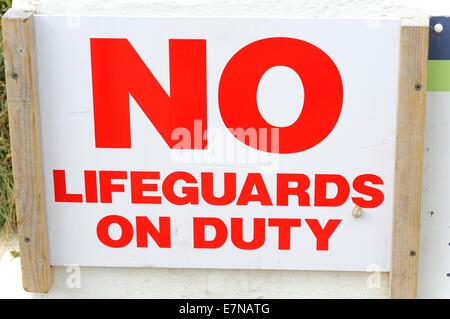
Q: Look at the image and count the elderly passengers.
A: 0